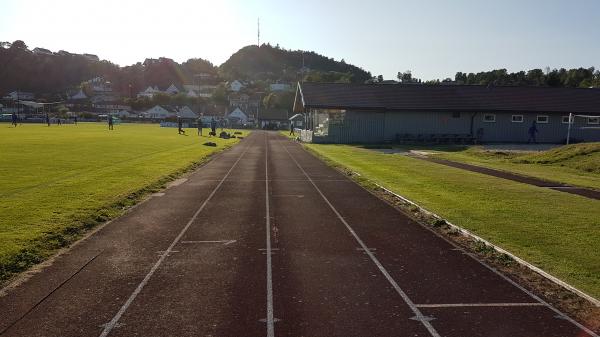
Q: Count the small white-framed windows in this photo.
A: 5